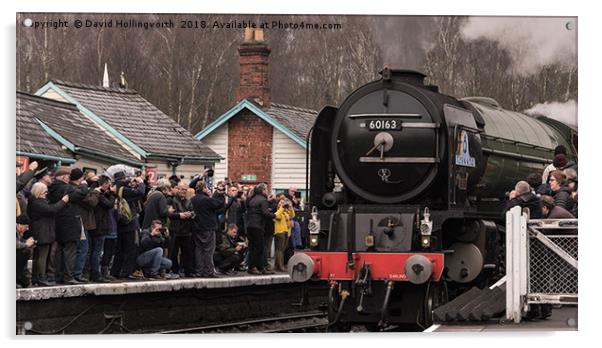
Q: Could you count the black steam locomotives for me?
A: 1